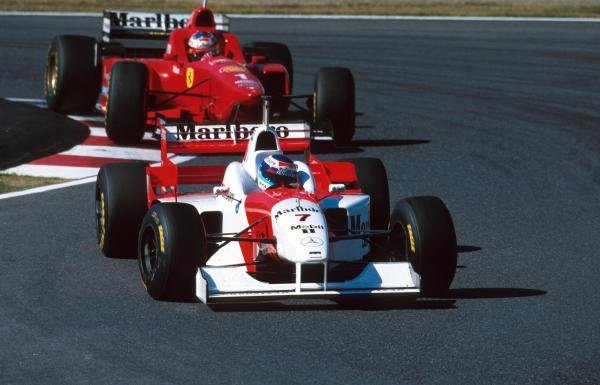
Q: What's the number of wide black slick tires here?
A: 8